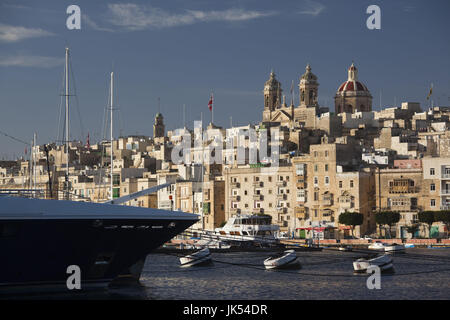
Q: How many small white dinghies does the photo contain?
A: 3